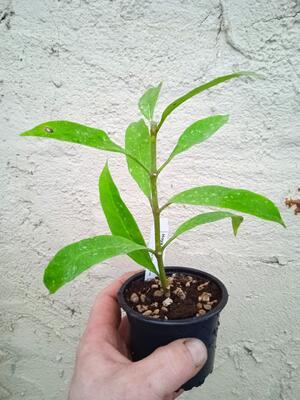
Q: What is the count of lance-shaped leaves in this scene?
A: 9